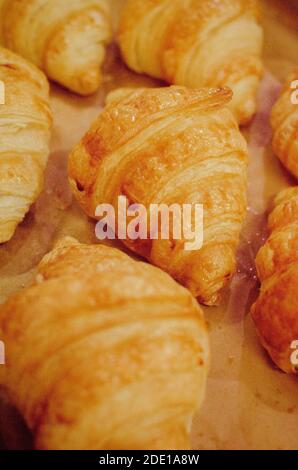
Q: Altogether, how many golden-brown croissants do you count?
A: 7